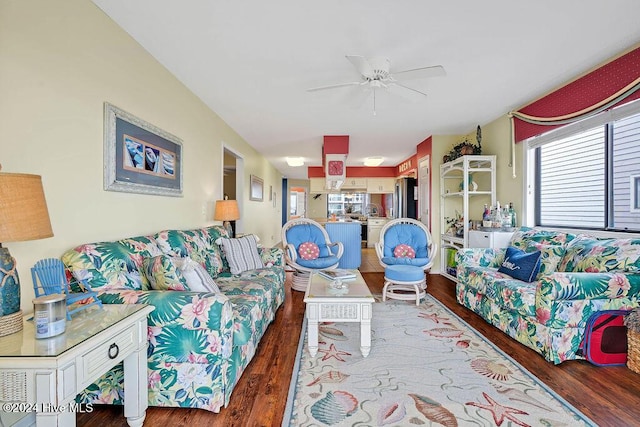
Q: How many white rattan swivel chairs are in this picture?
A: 2